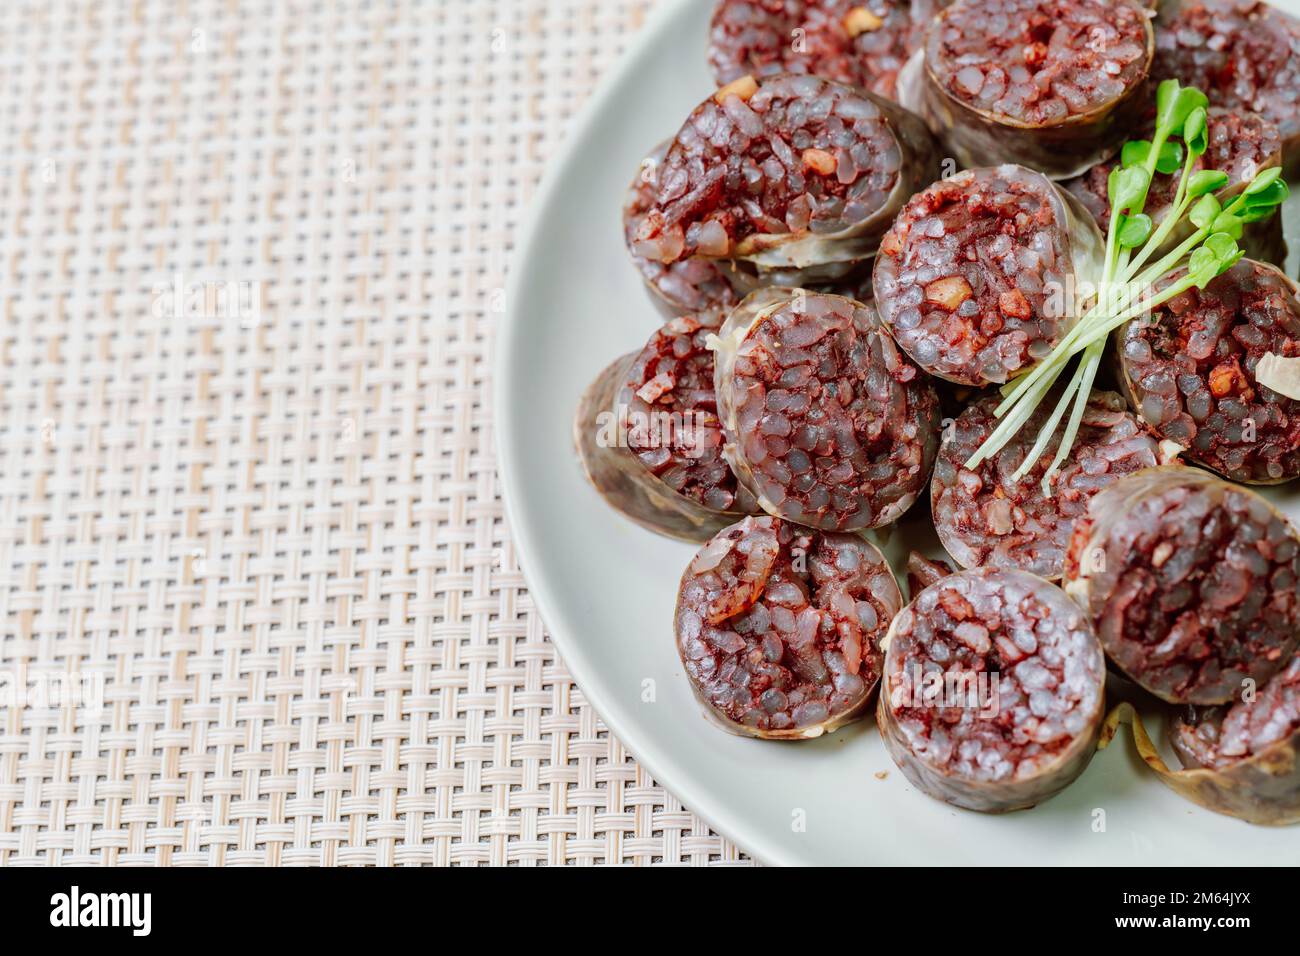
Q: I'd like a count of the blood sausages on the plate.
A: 15